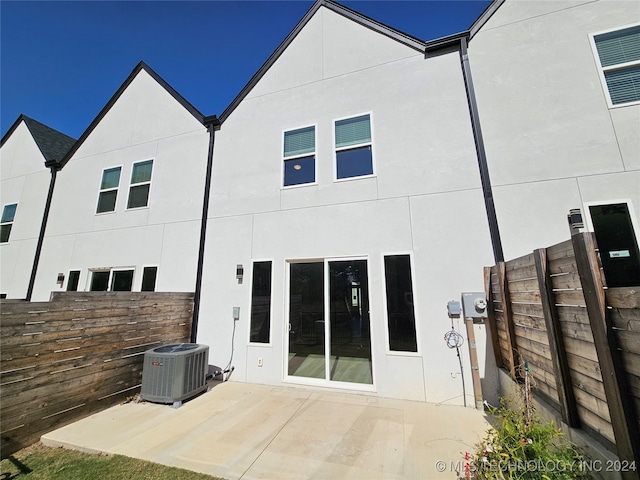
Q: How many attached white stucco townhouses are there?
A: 4